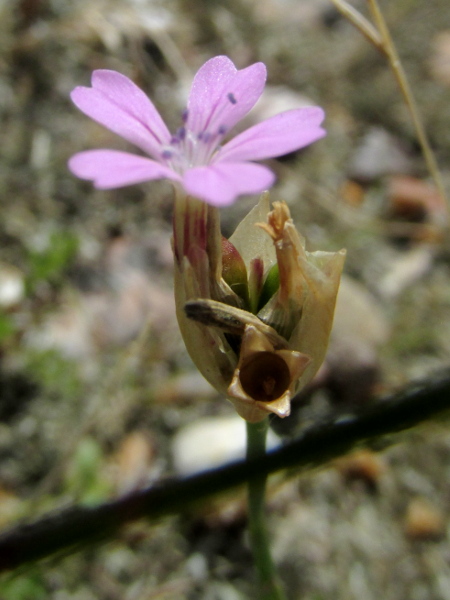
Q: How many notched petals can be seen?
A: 5